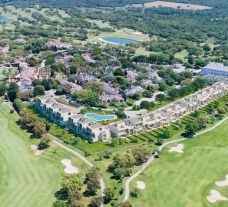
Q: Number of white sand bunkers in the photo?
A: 6